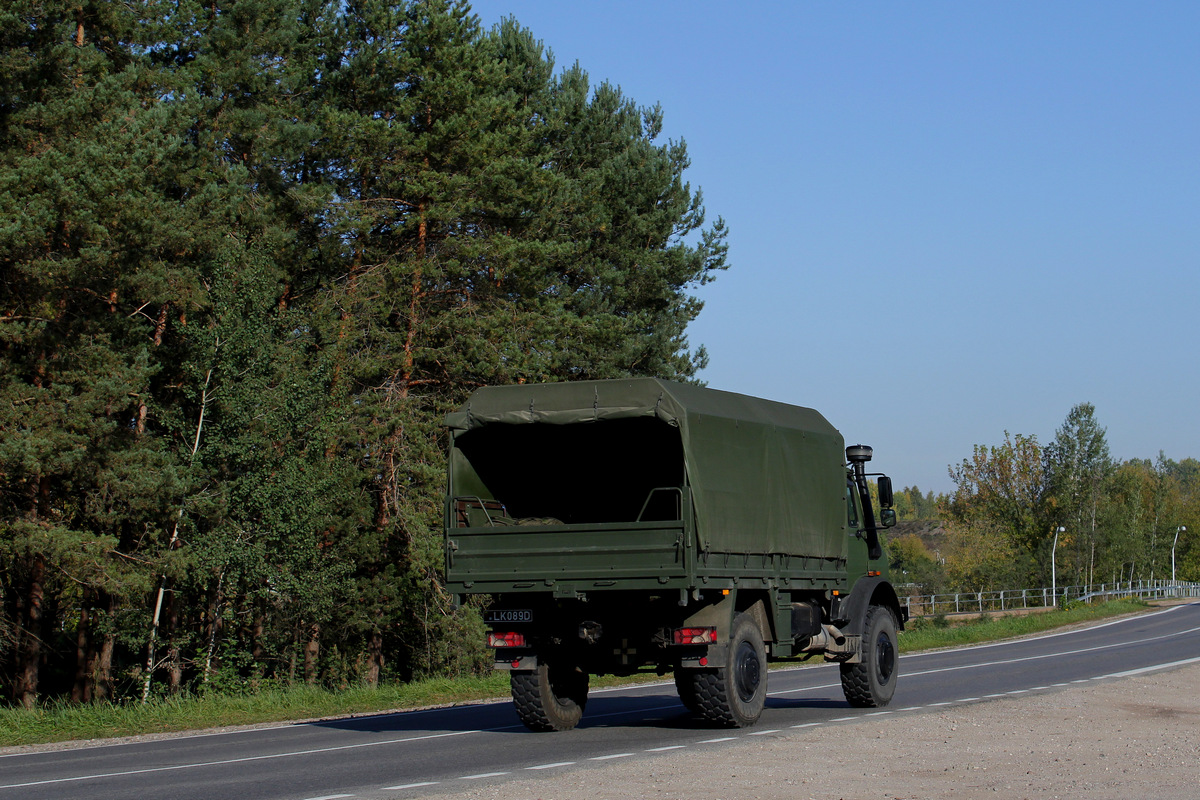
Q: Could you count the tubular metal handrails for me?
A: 2